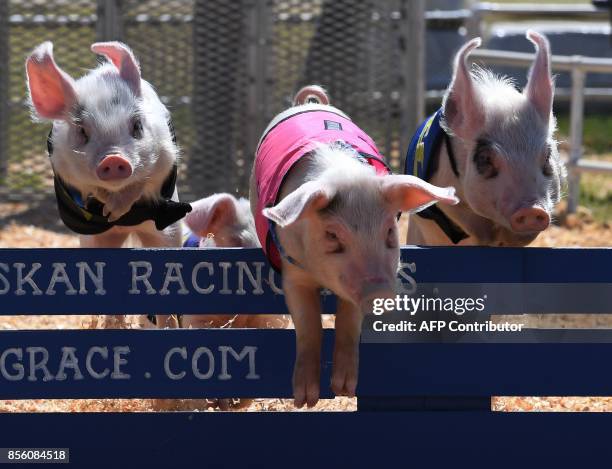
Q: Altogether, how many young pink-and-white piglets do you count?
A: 4